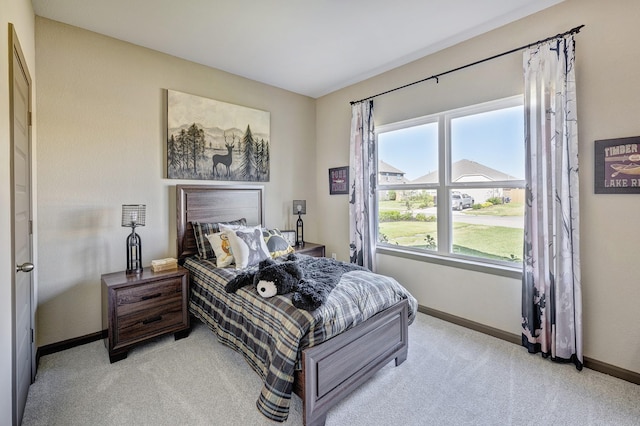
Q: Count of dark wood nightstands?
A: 2